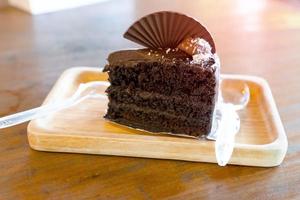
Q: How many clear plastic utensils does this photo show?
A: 2